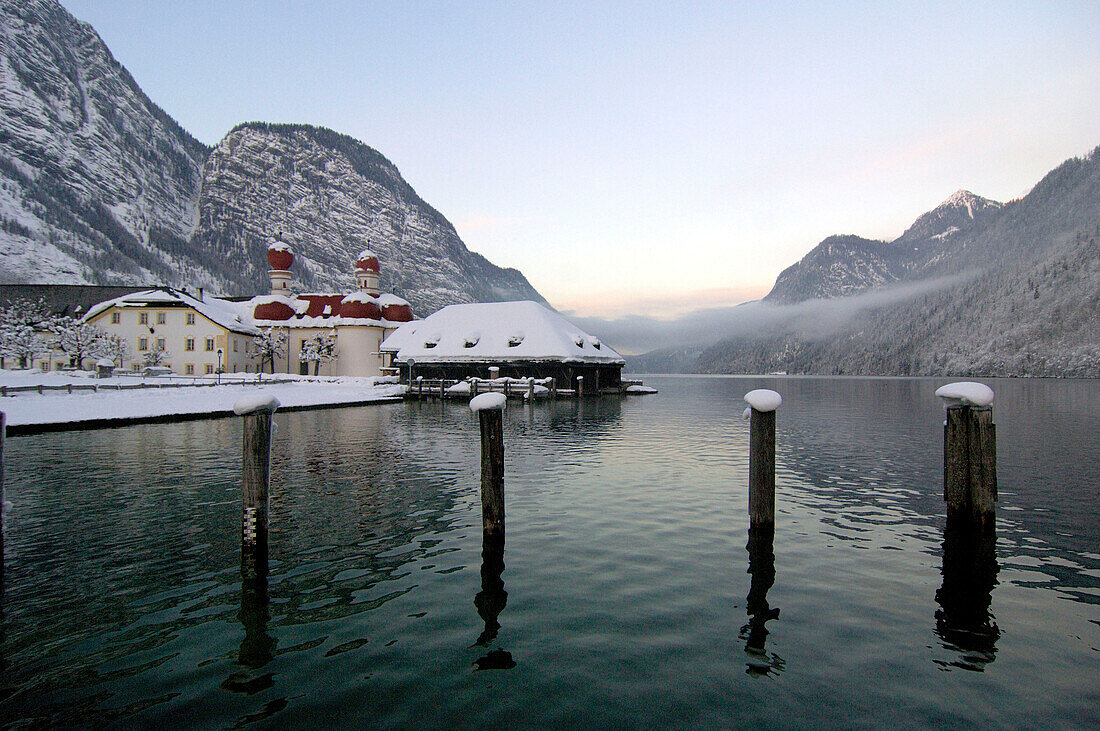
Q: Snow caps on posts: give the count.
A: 4